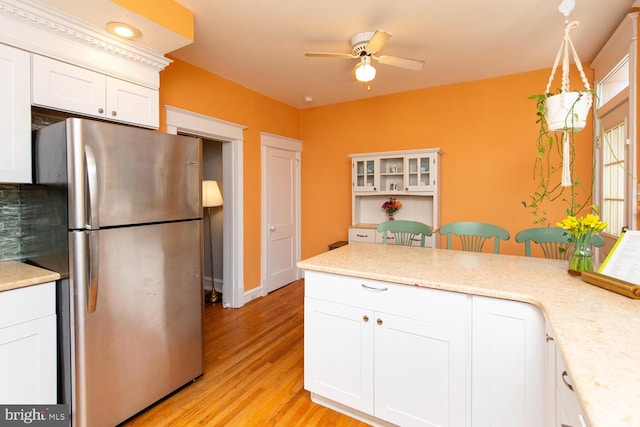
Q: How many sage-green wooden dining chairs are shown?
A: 3